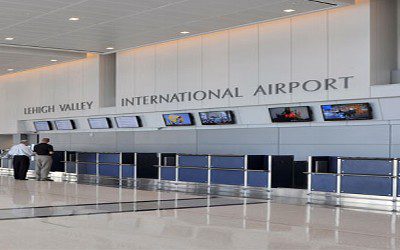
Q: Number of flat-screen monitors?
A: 8